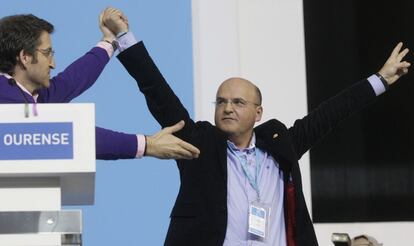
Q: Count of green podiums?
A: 0